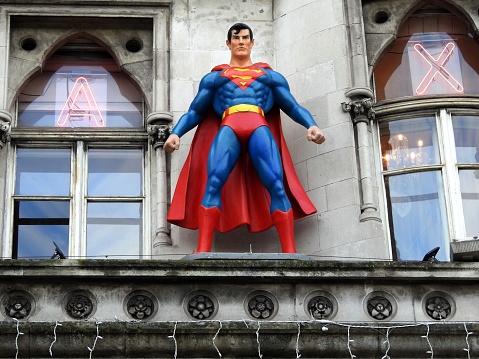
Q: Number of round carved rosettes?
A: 8